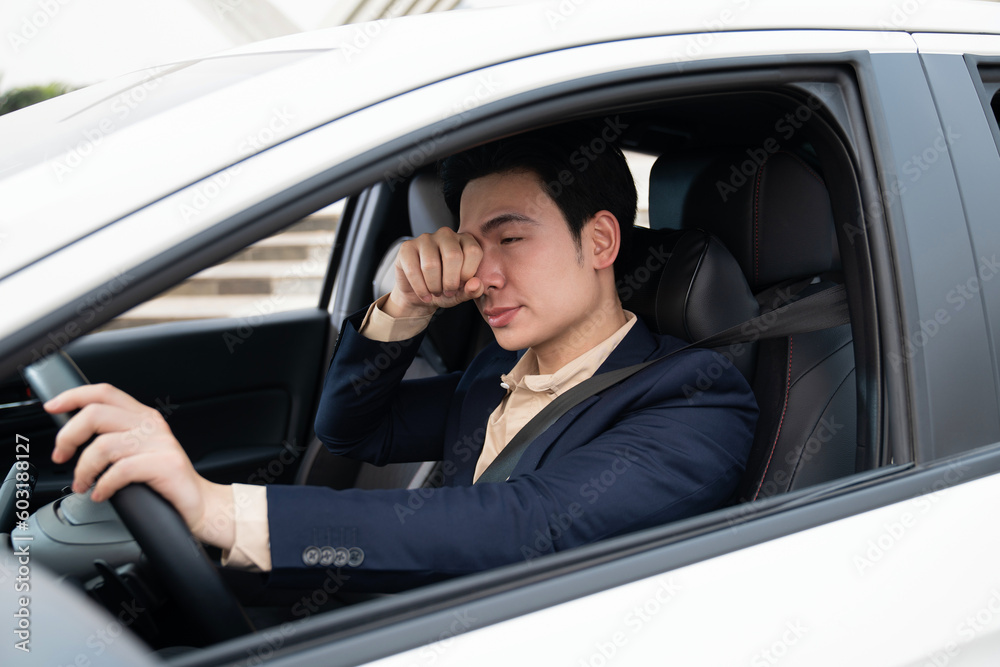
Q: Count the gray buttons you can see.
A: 4